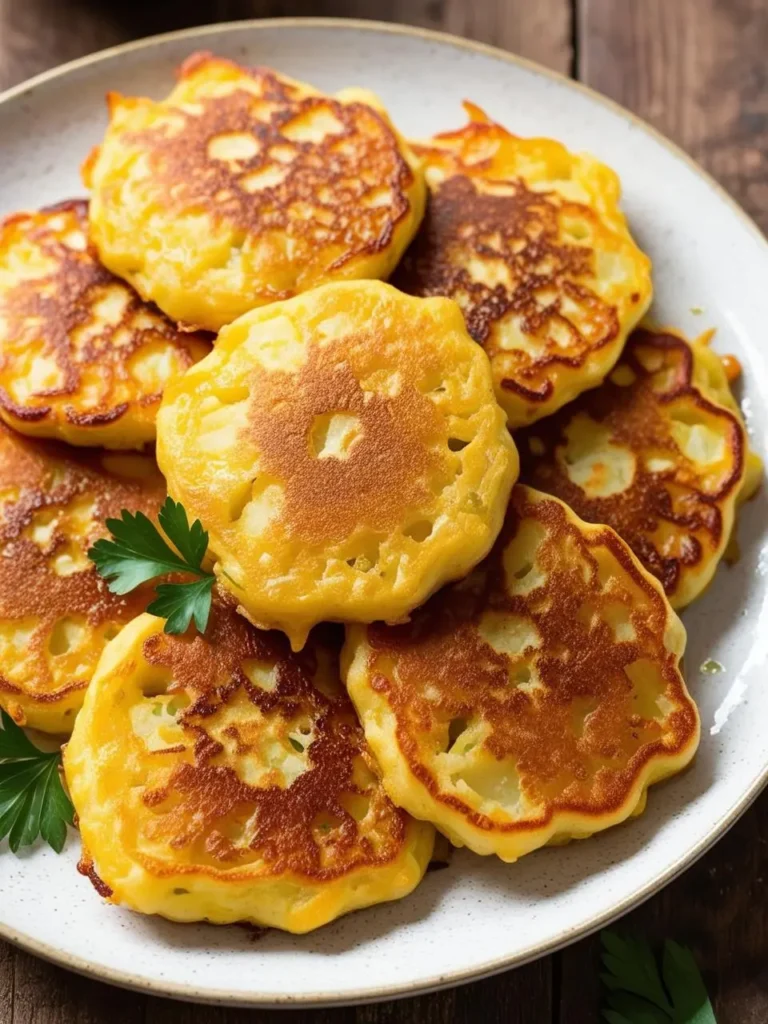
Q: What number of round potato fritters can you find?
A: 8